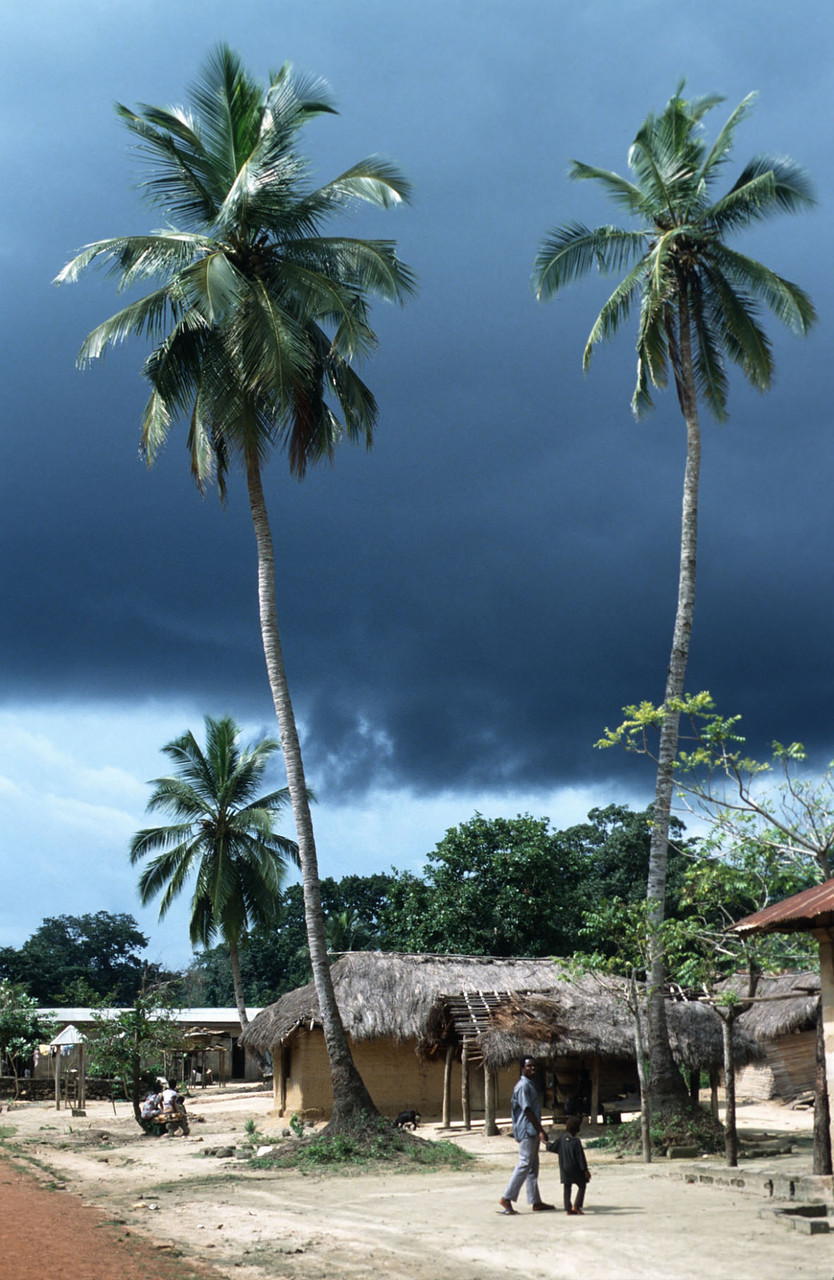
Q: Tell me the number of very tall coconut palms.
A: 2